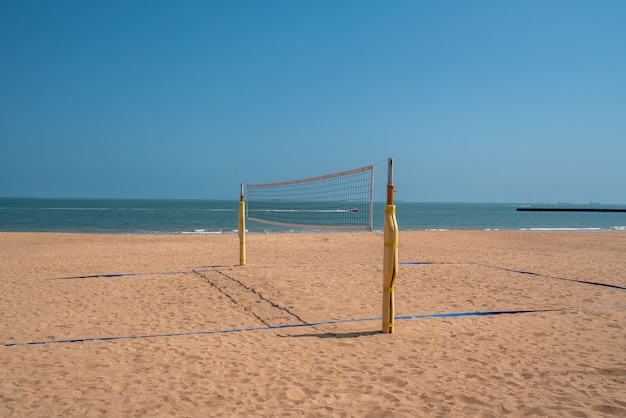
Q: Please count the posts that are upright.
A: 2